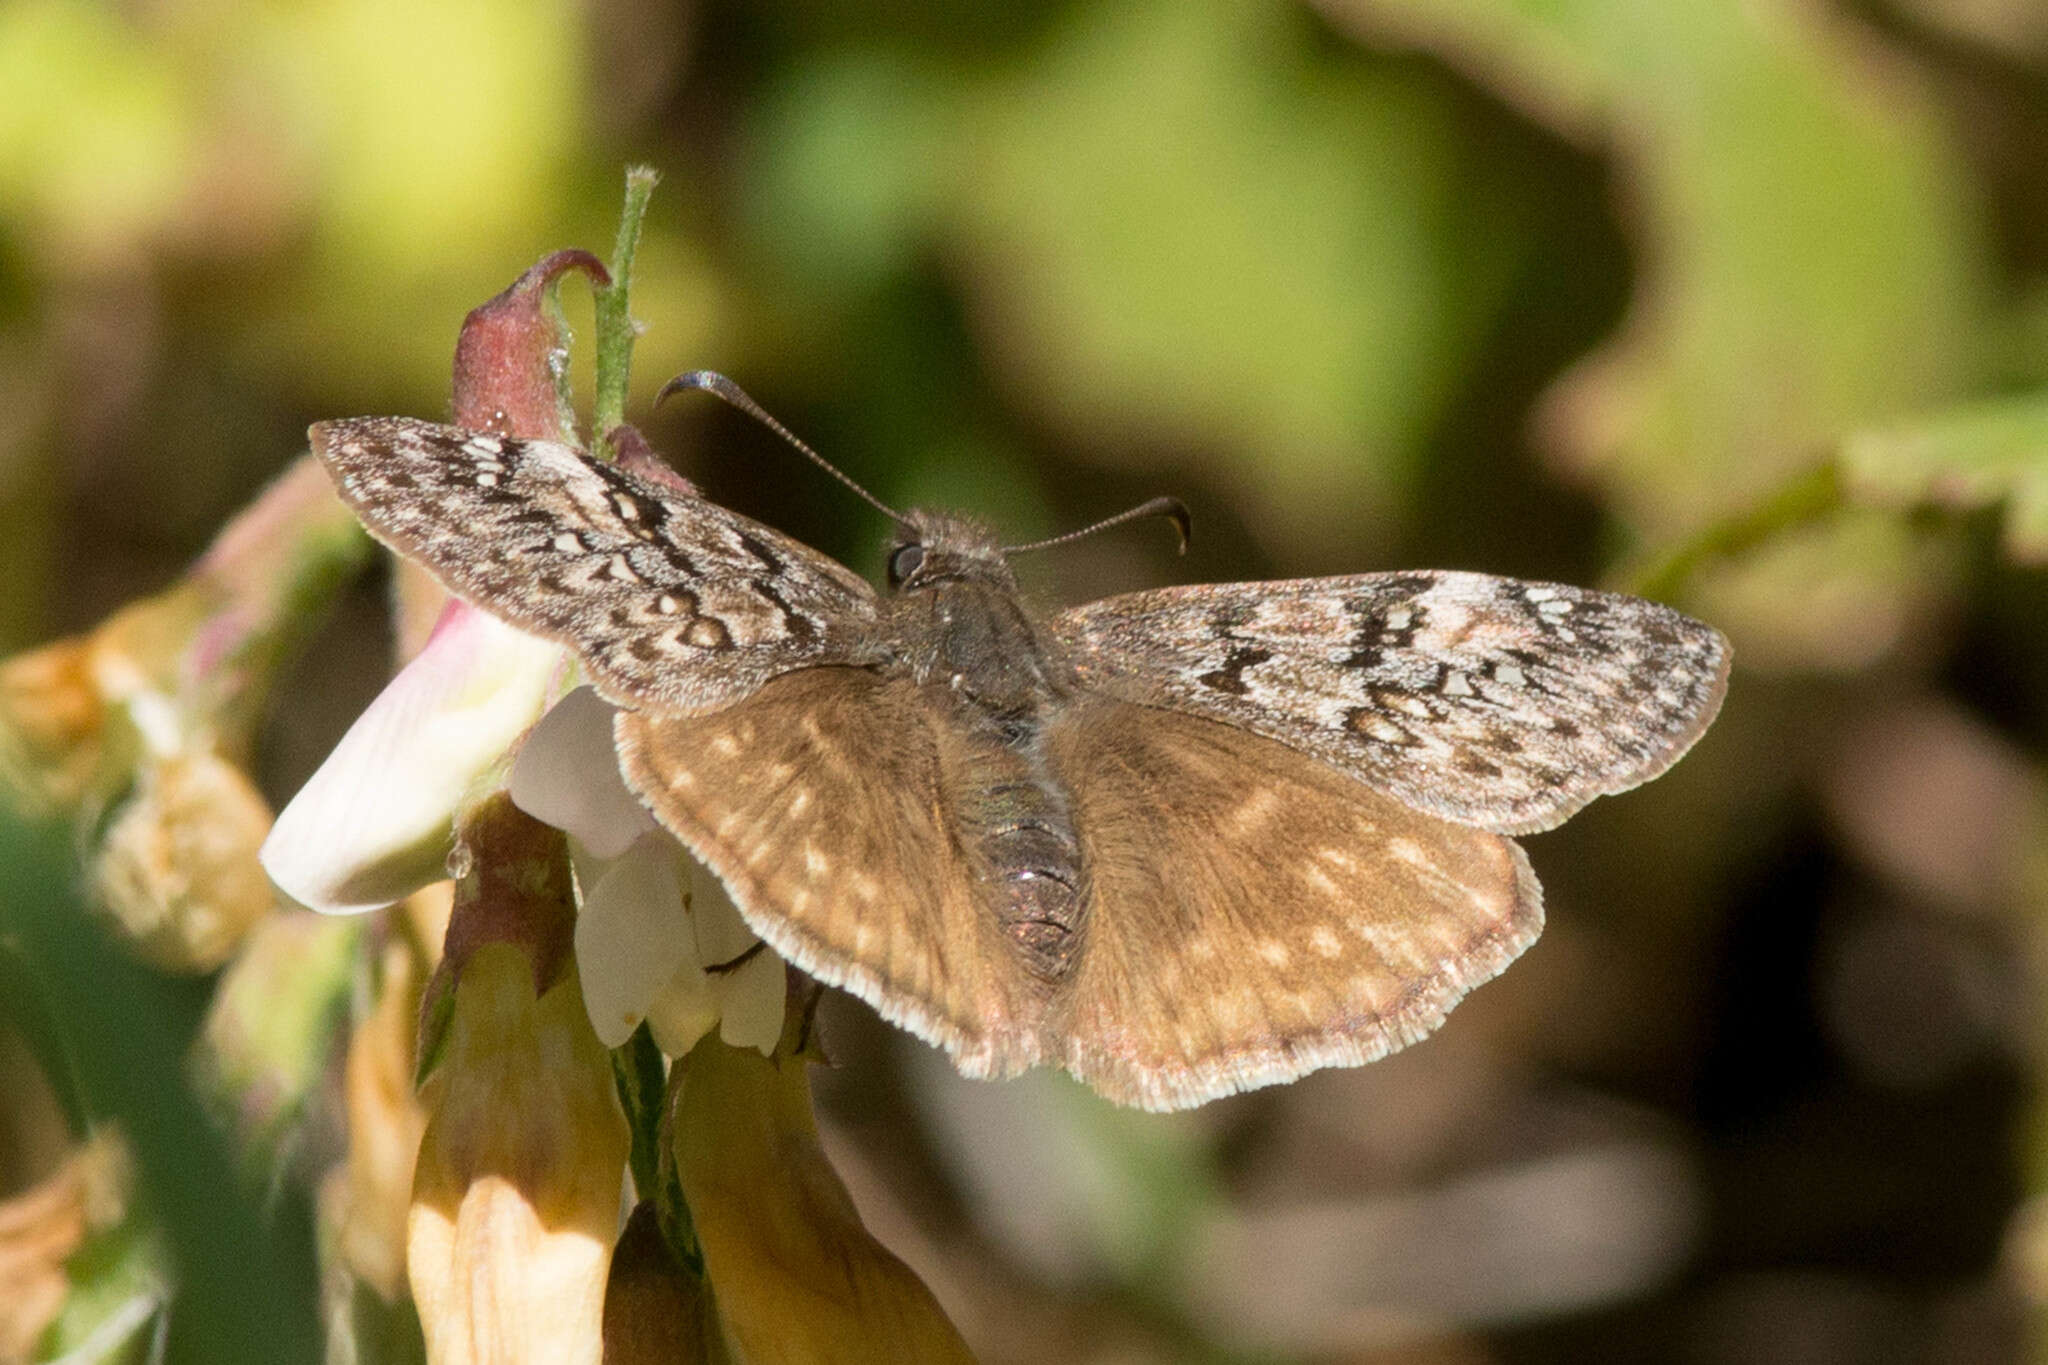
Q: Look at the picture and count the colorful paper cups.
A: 0